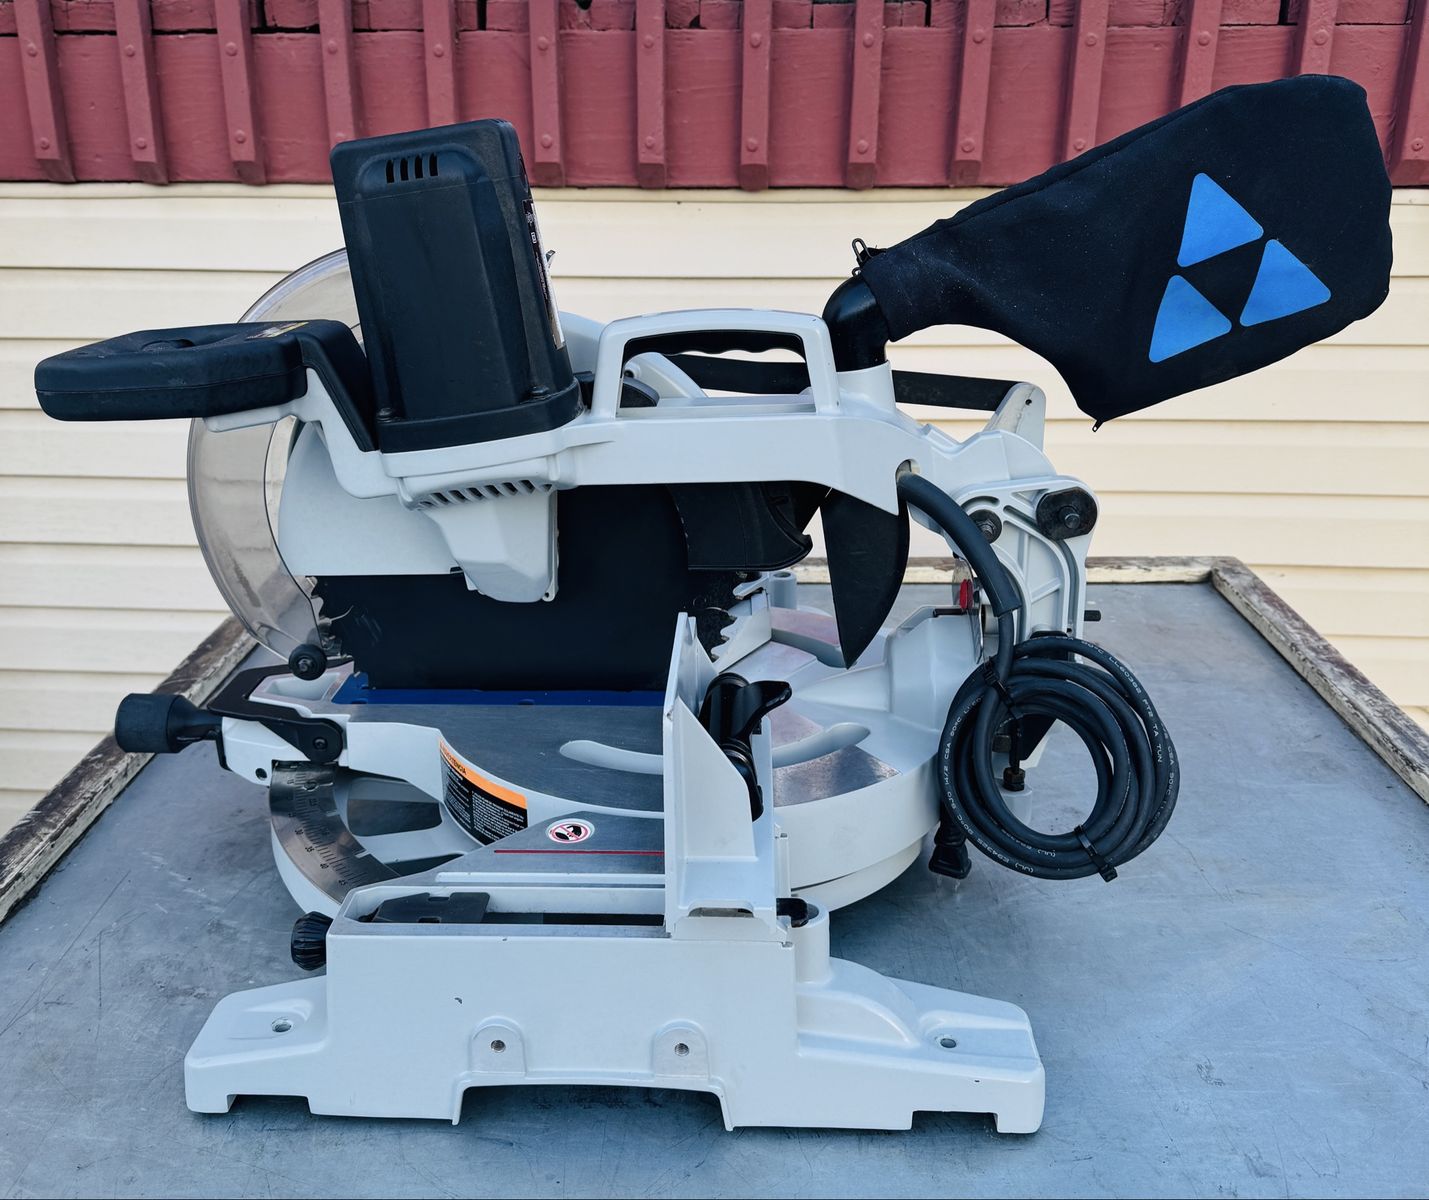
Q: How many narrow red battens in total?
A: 14